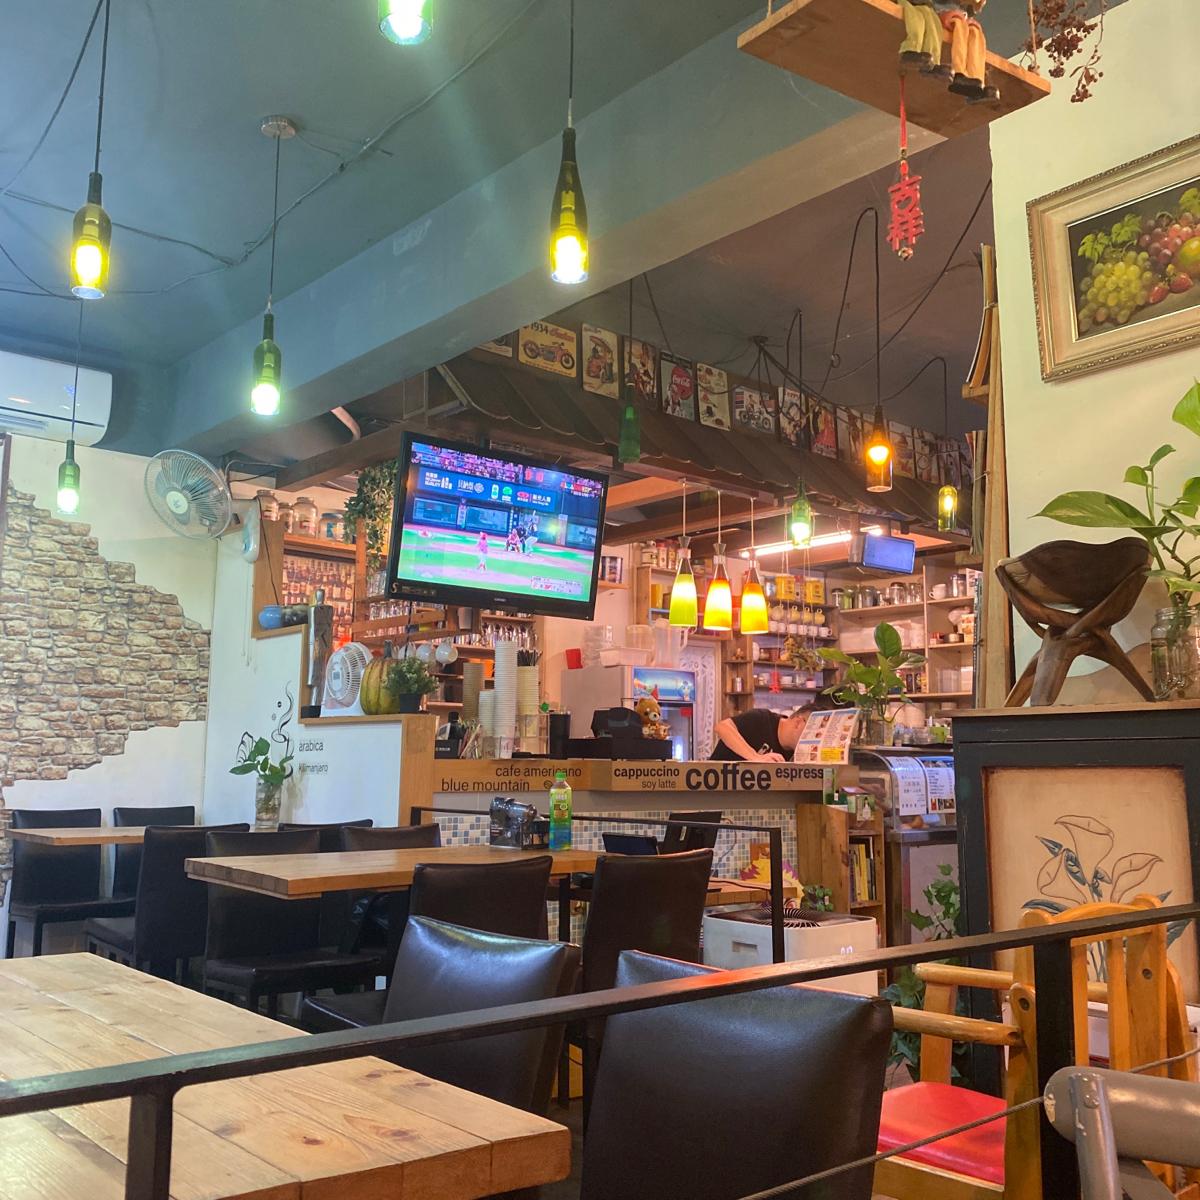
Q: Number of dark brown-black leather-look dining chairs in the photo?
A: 10